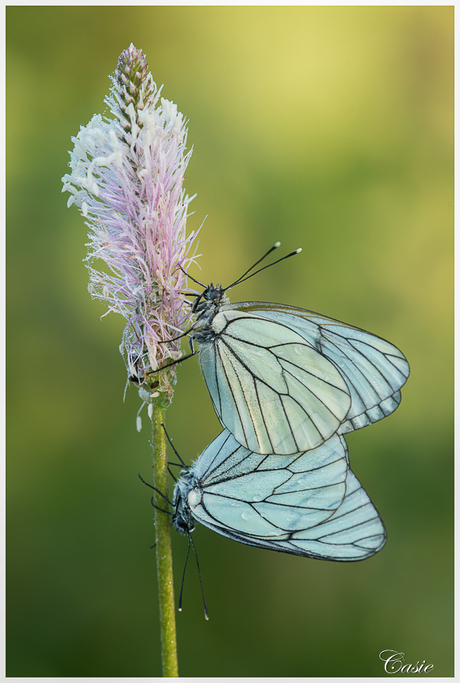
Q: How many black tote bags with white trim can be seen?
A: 0